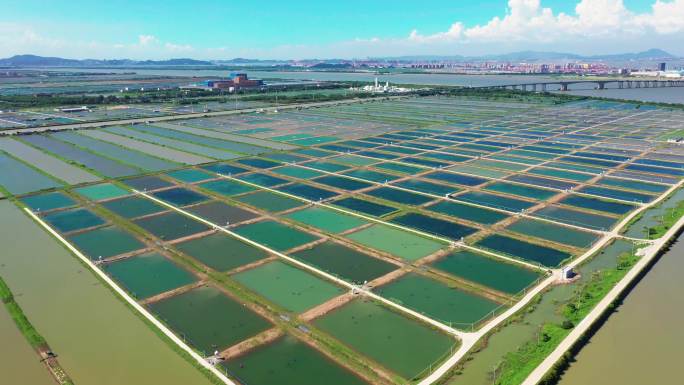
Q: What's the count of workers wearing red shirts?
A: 0